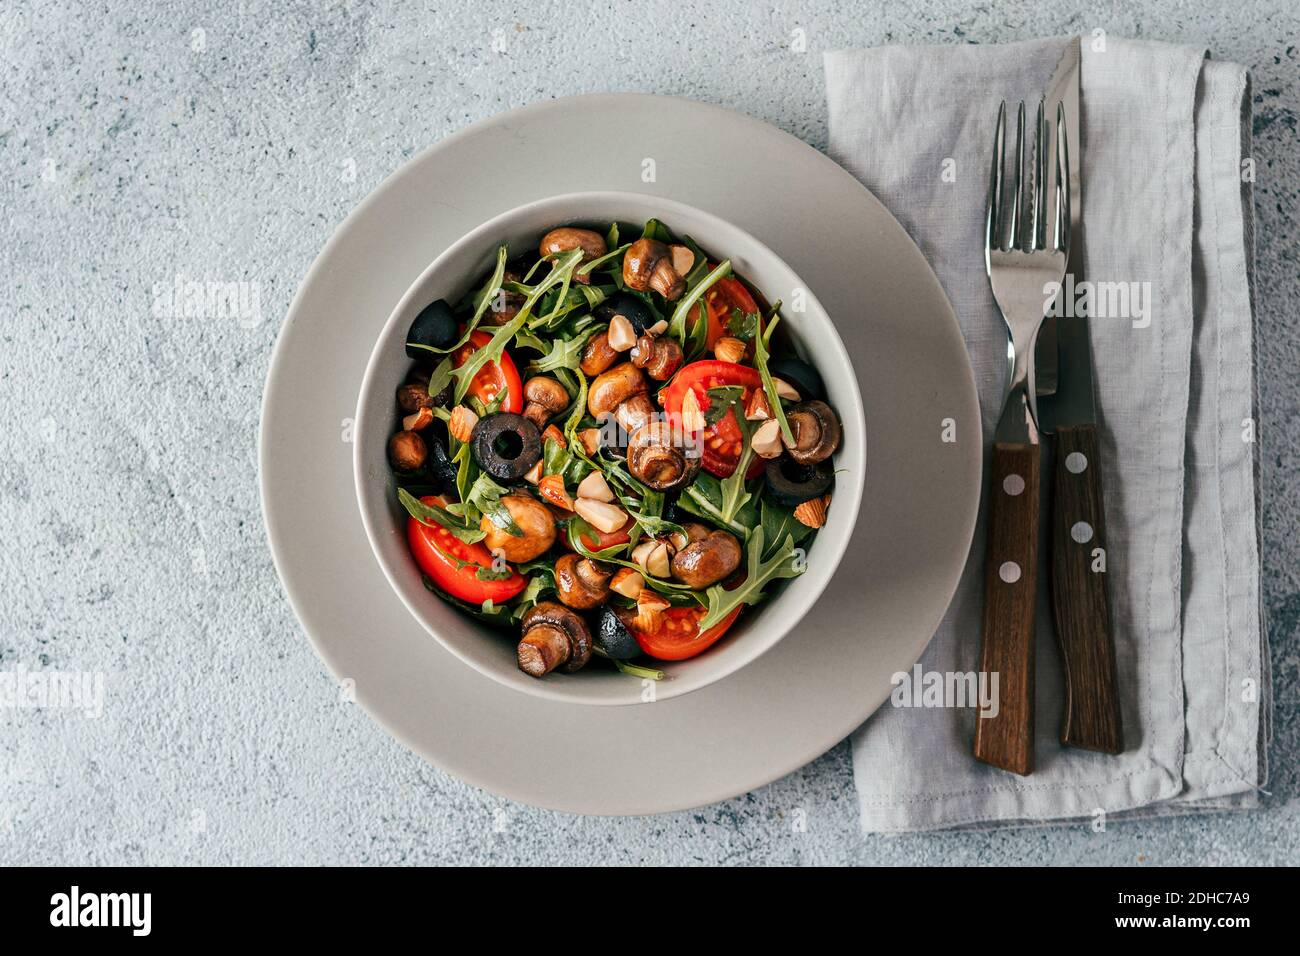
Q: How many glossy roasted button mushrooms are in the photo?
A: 15